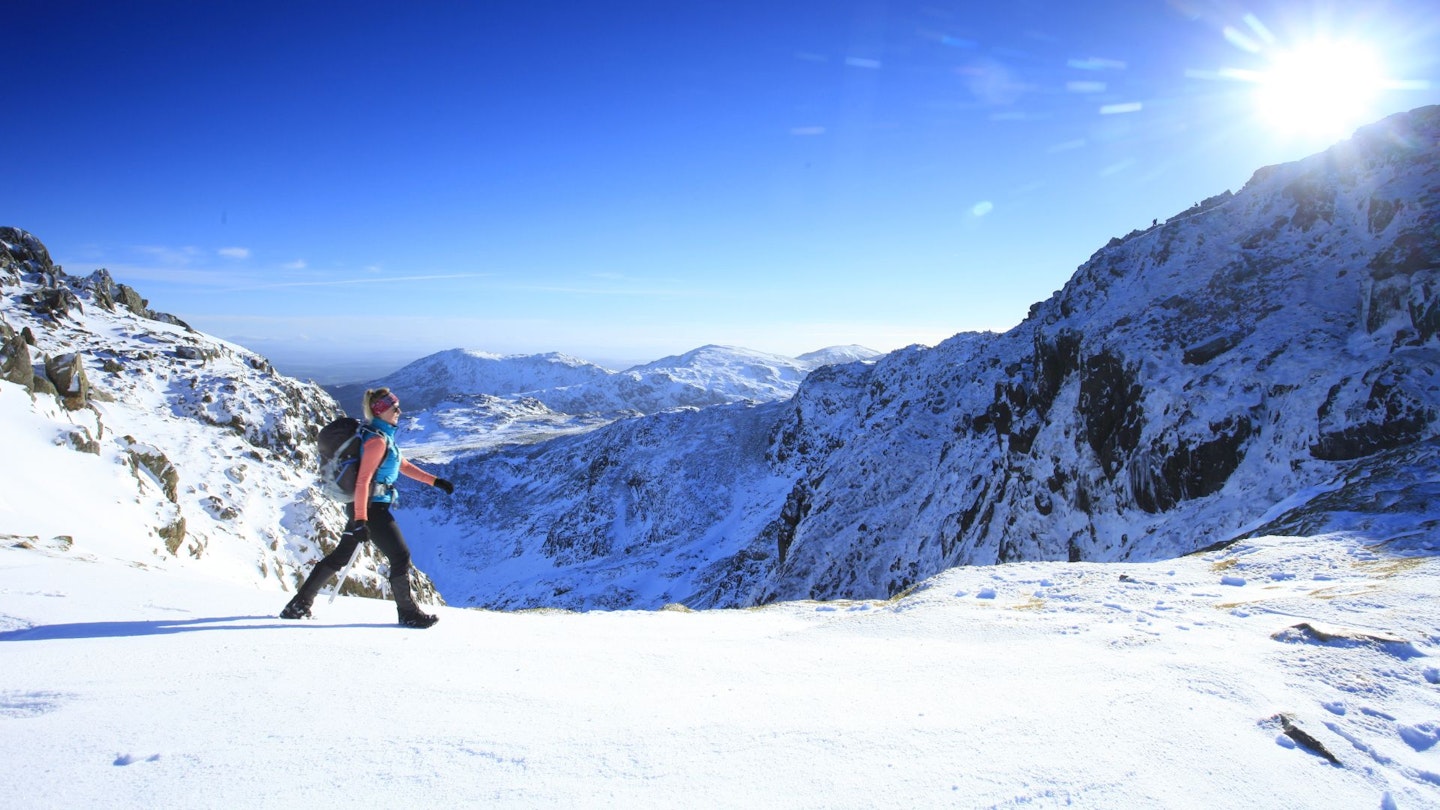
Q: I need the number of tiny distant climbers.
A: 2